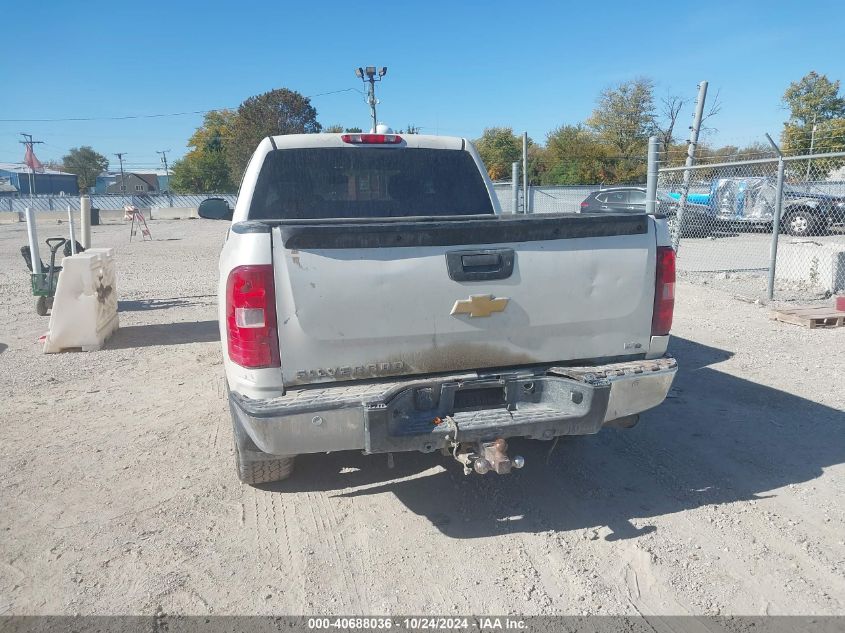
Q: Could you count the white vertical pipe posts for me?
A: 3